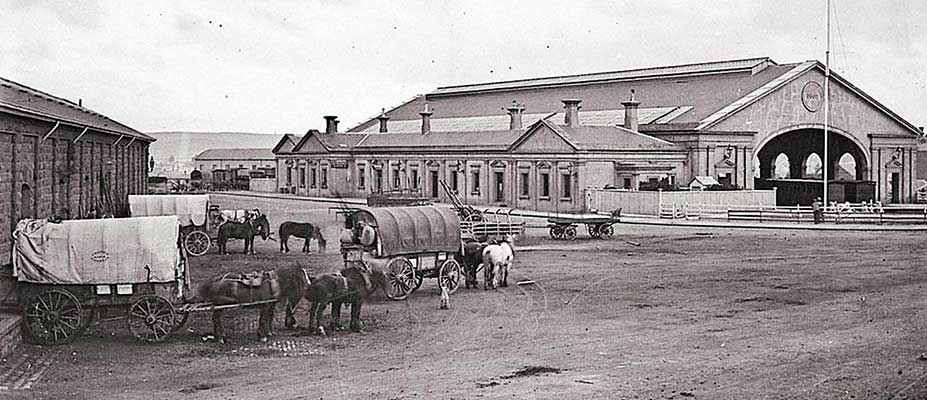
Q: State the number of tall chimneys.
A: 6